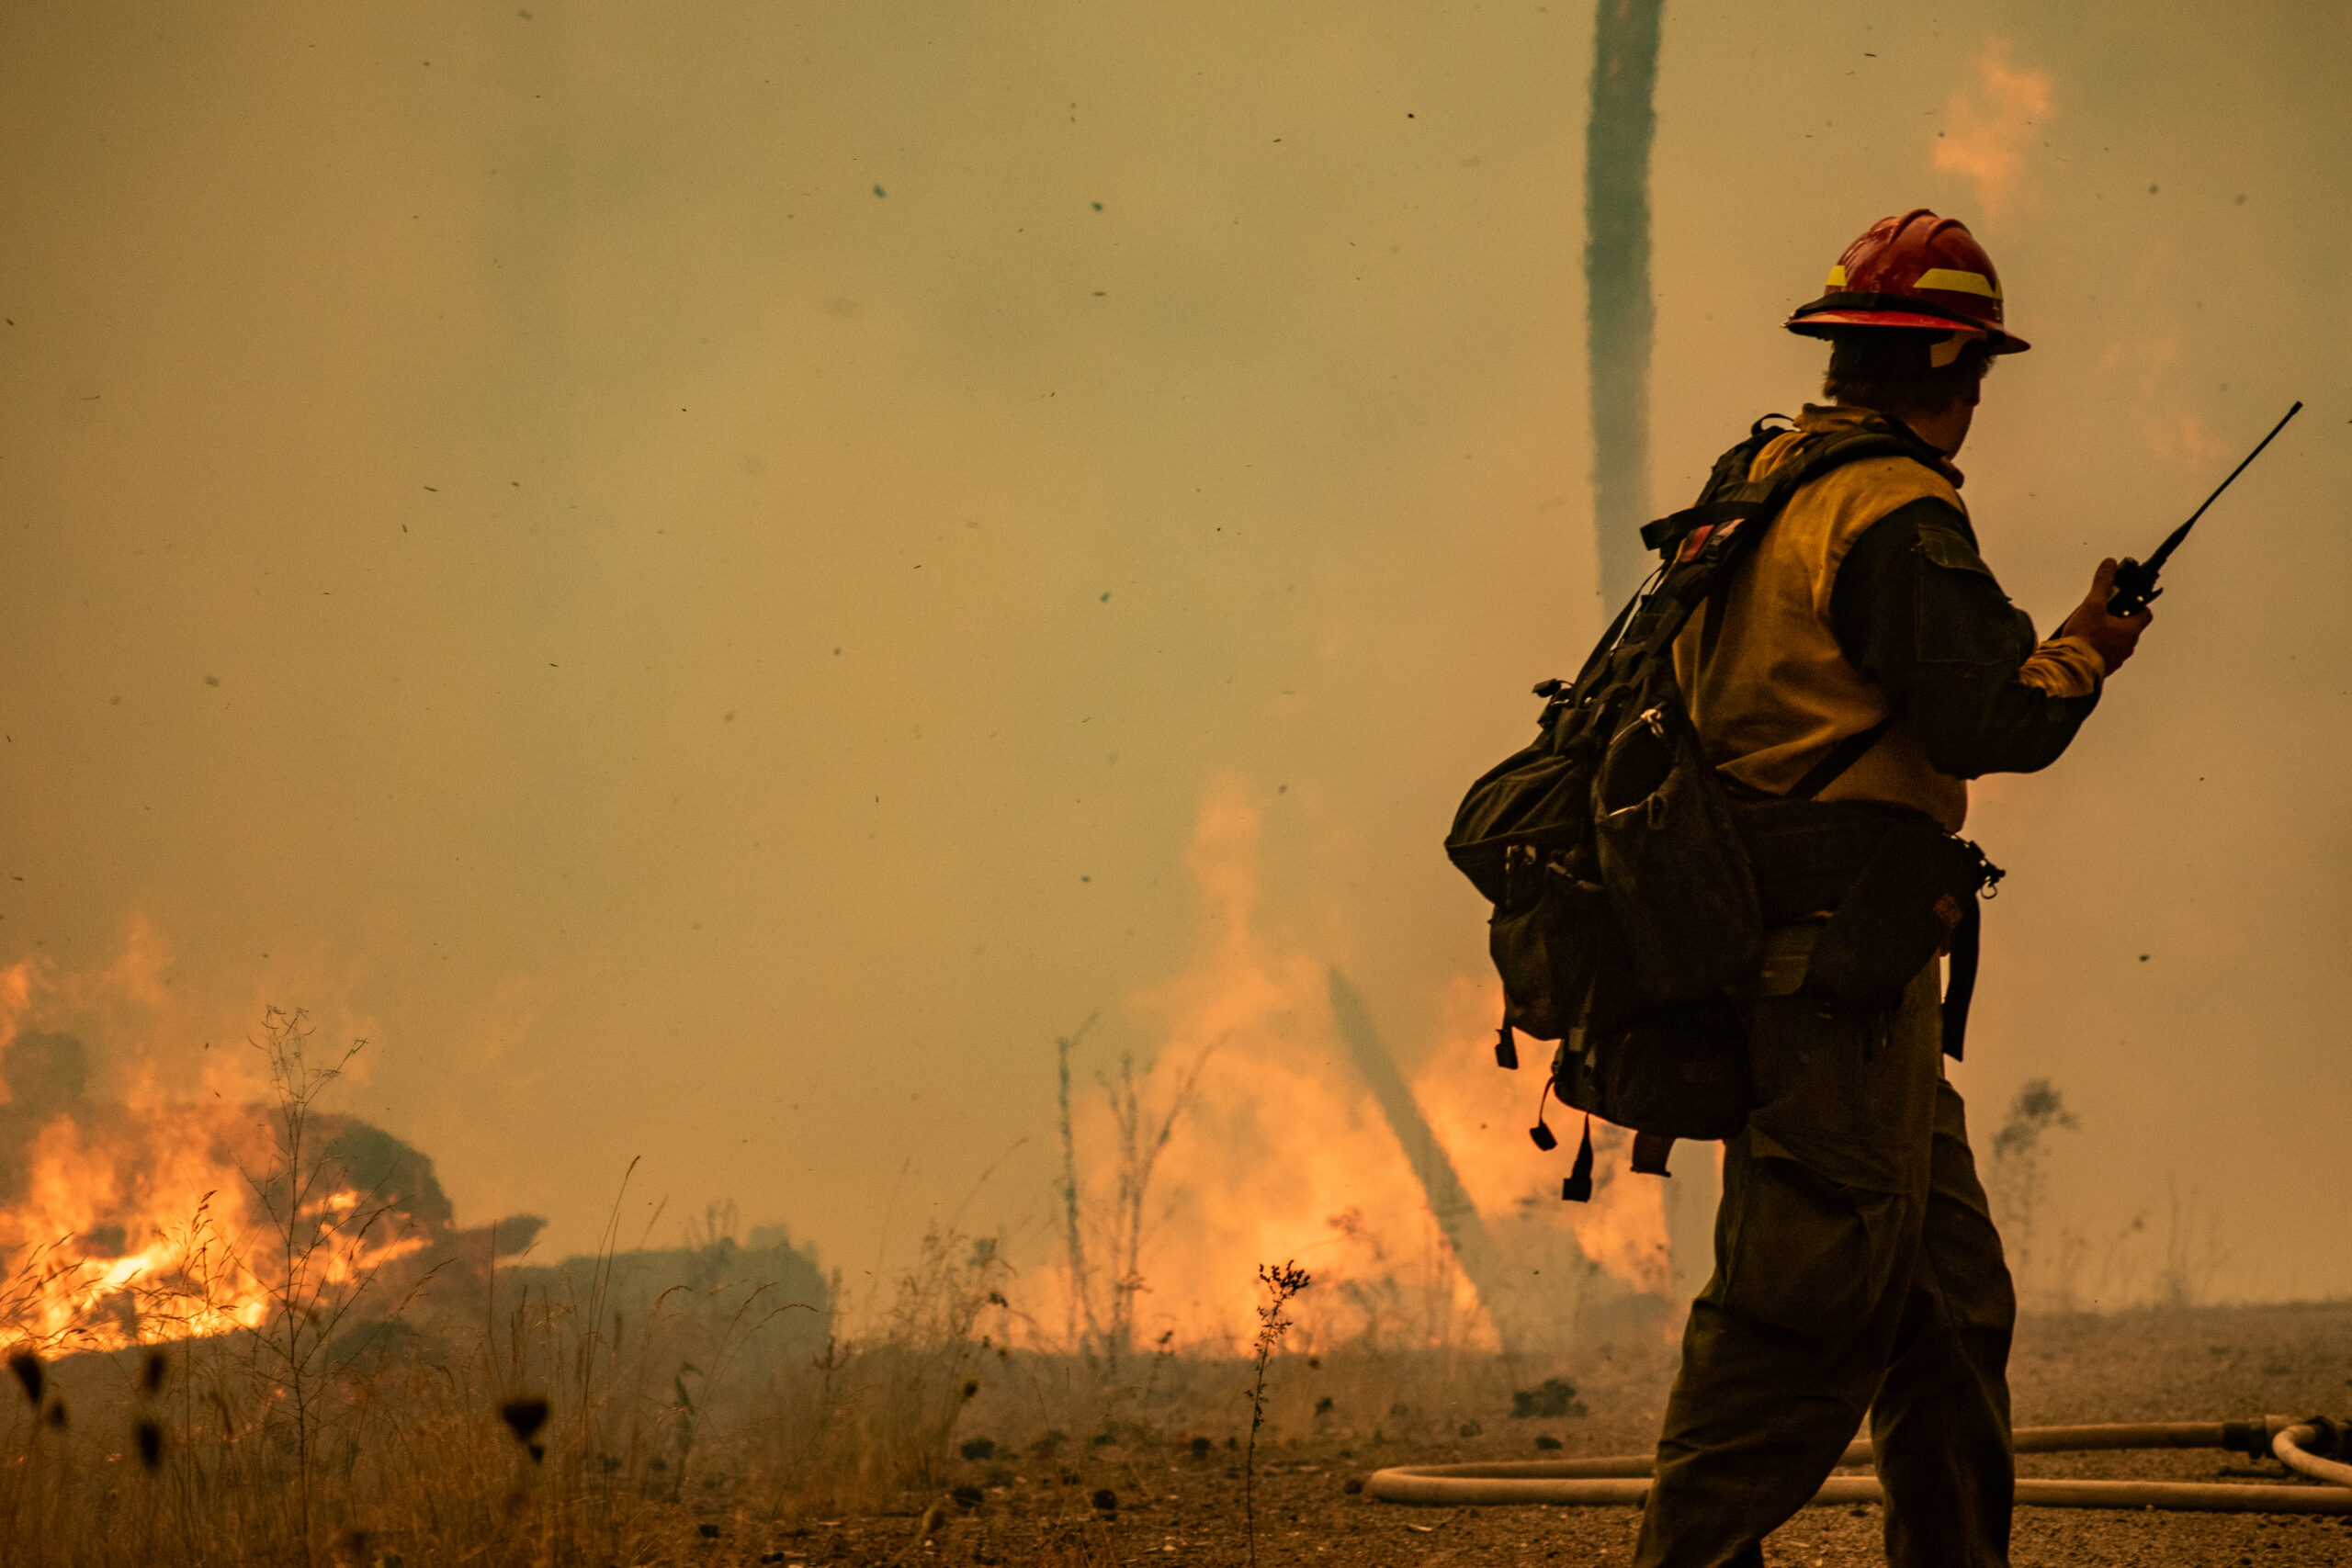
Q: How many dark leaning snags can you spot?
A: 1